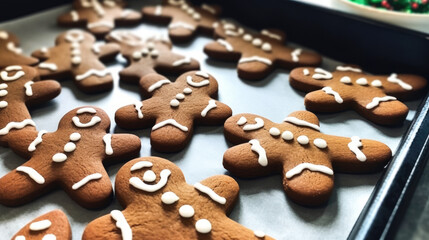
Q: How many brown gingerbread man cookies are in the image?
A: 13